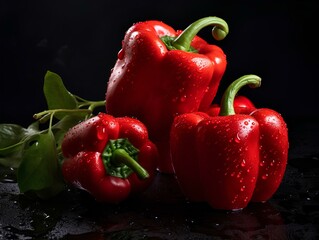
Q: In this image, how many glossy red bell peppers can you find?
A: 3